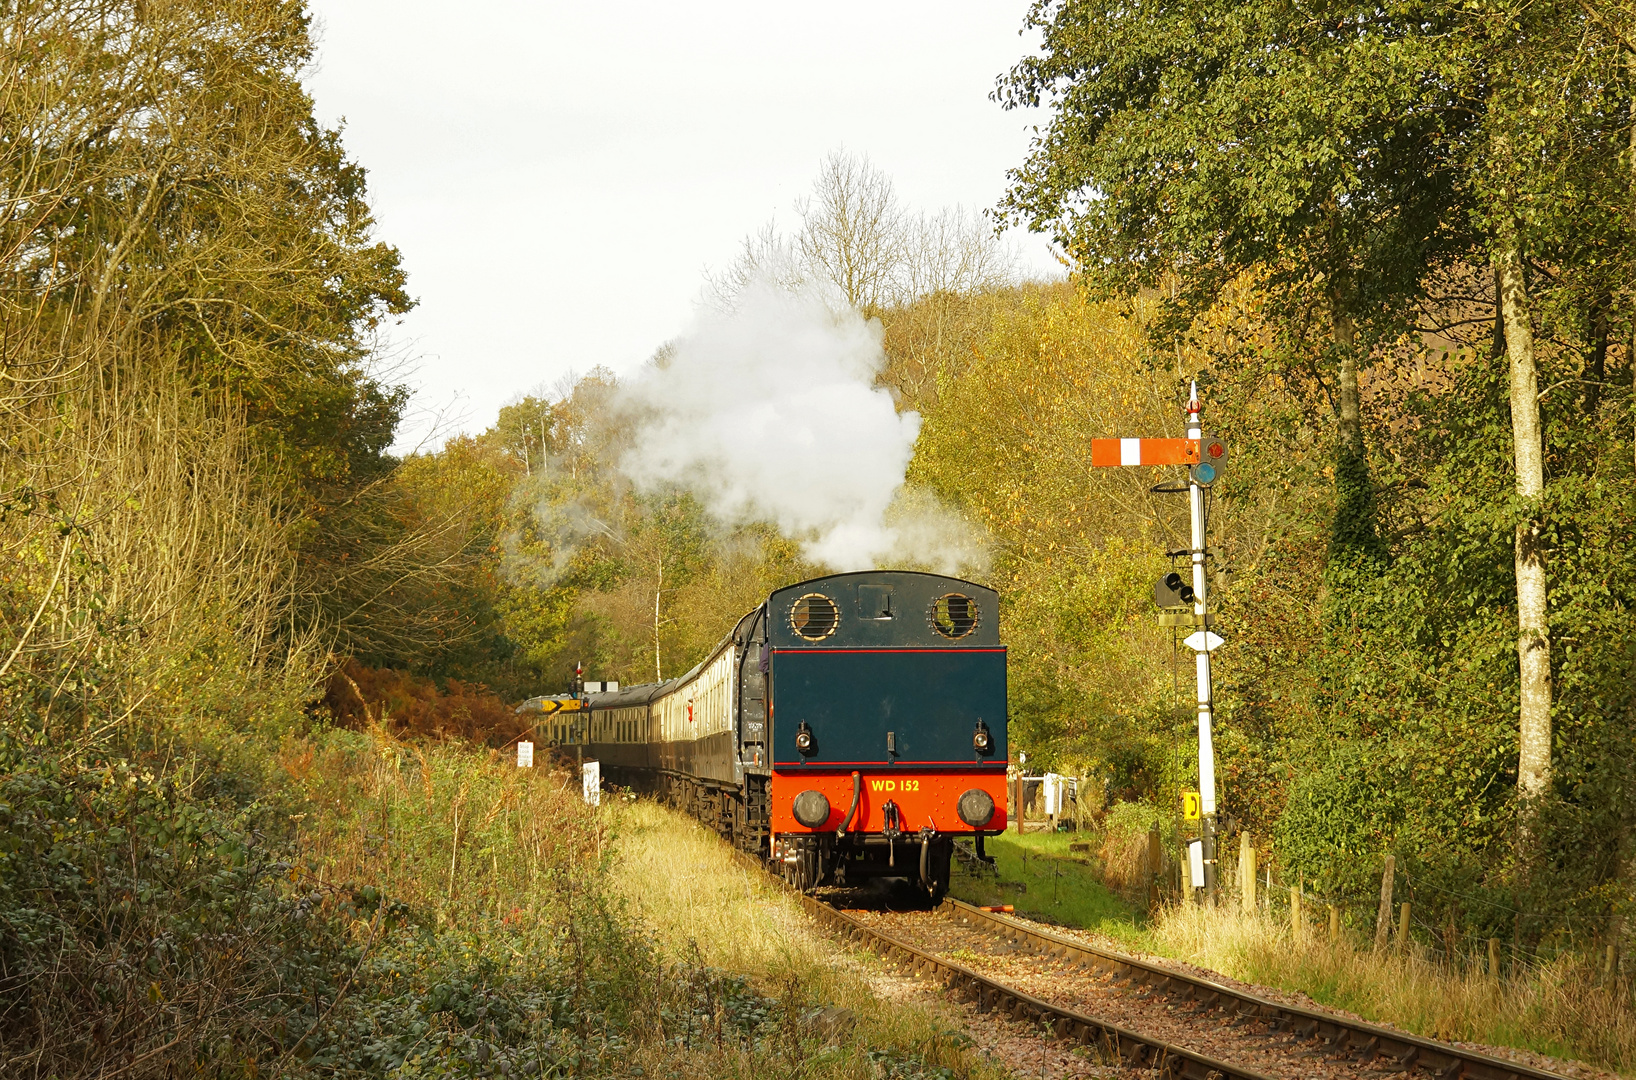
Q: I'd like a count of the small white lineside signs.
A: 2